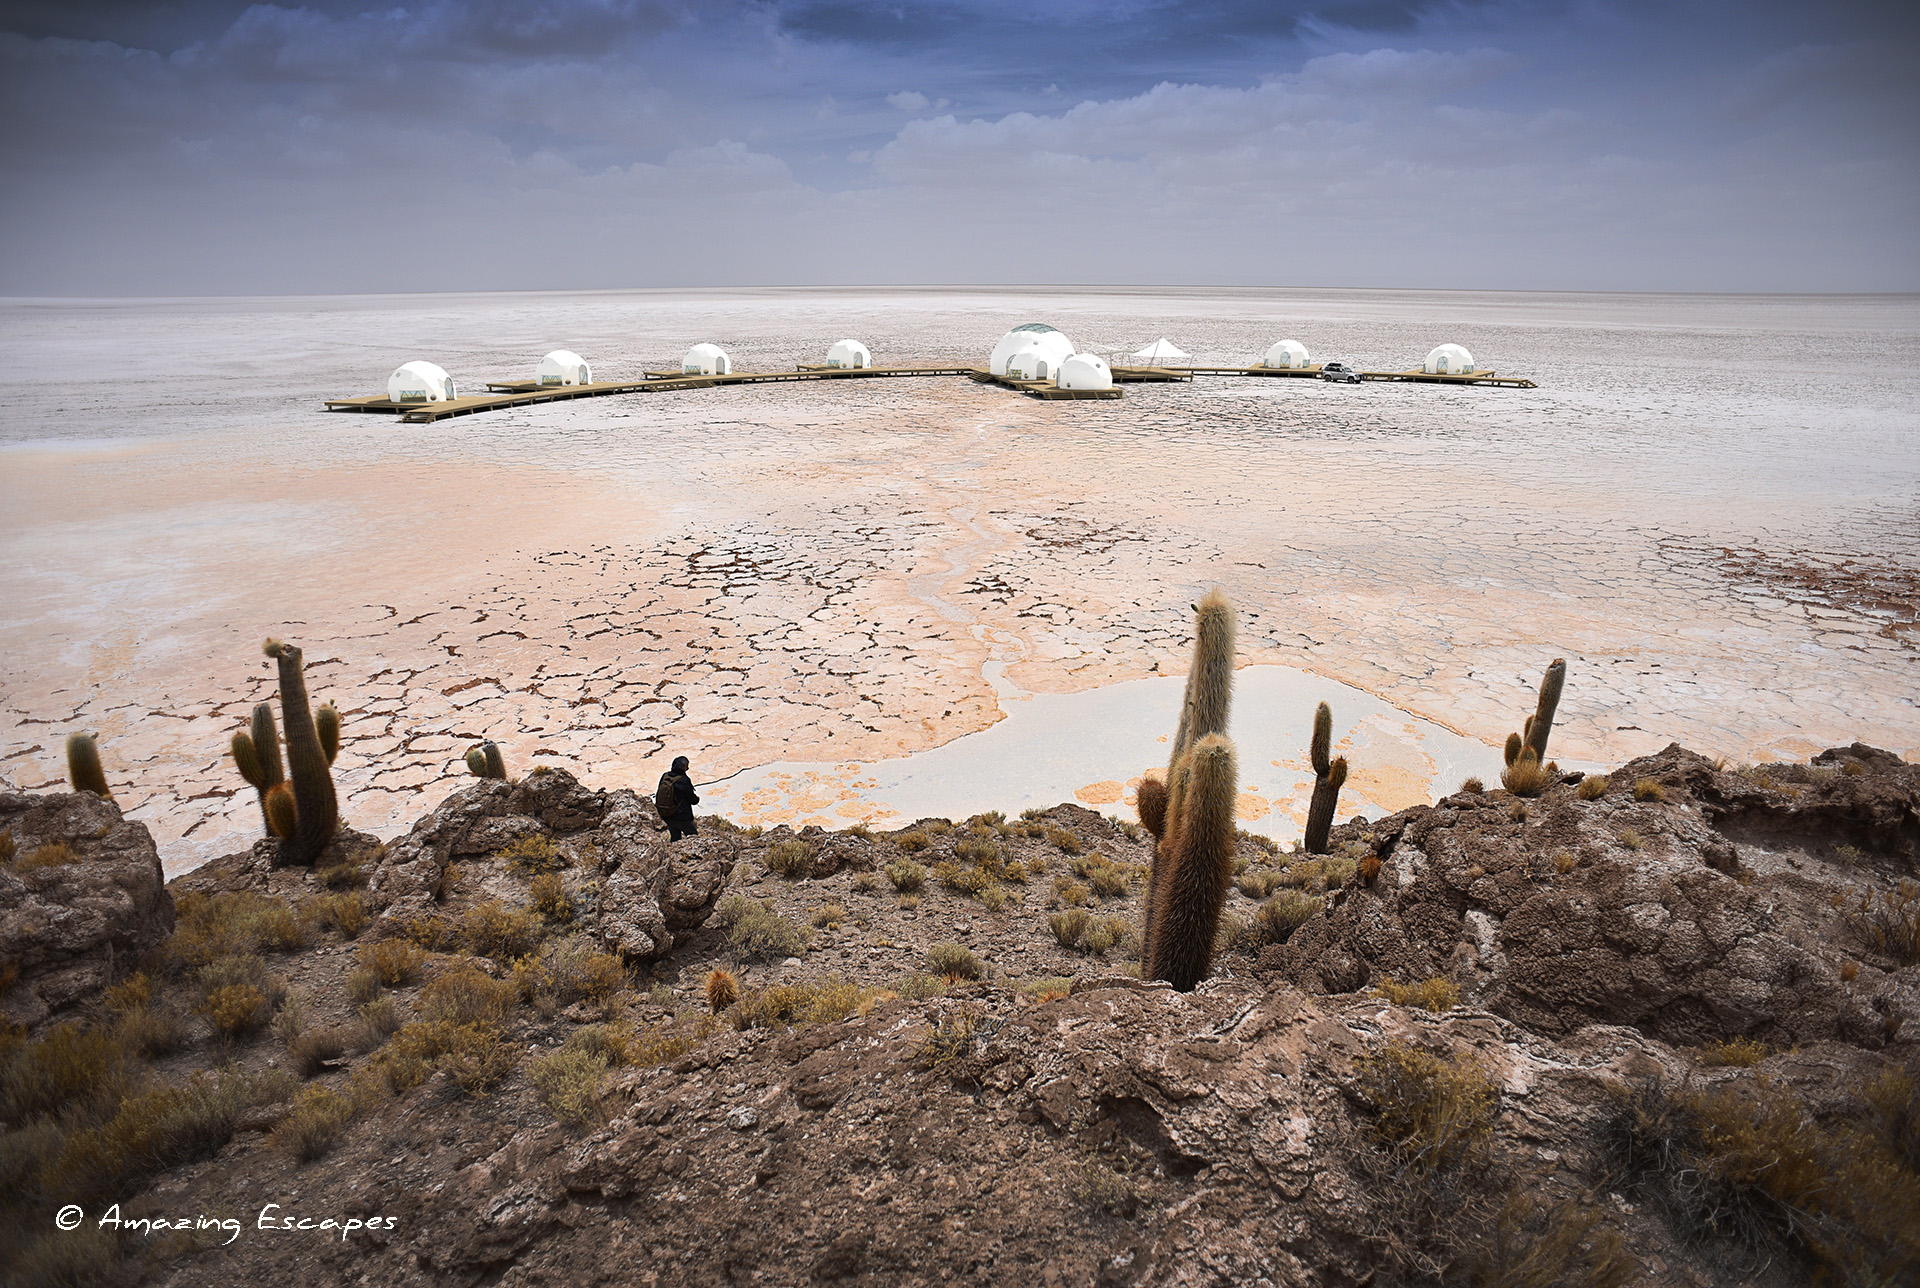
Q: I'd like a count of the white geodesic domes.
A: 9